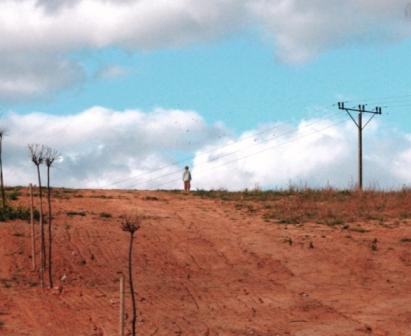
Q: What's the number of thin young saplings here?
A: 4